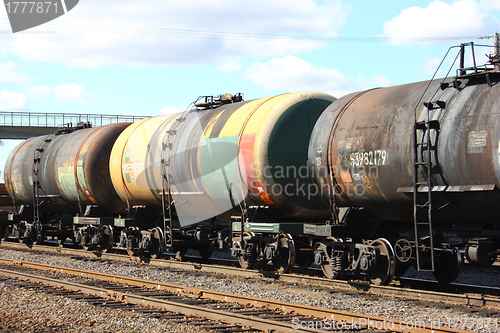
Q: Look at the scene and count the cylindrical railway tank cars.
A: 3